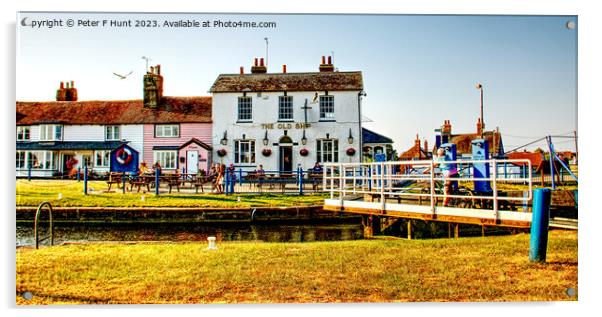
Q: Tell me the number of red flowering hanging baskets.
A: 4